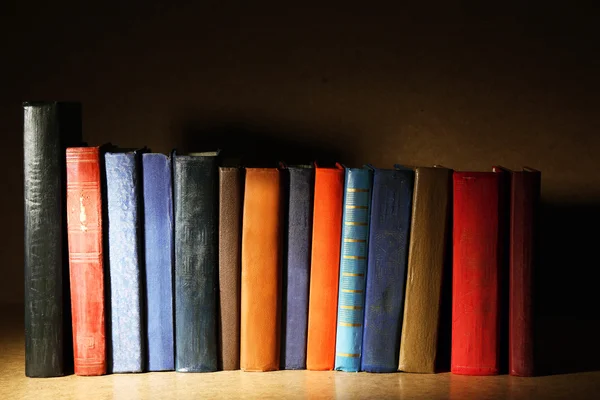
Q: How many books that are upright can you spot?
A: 14